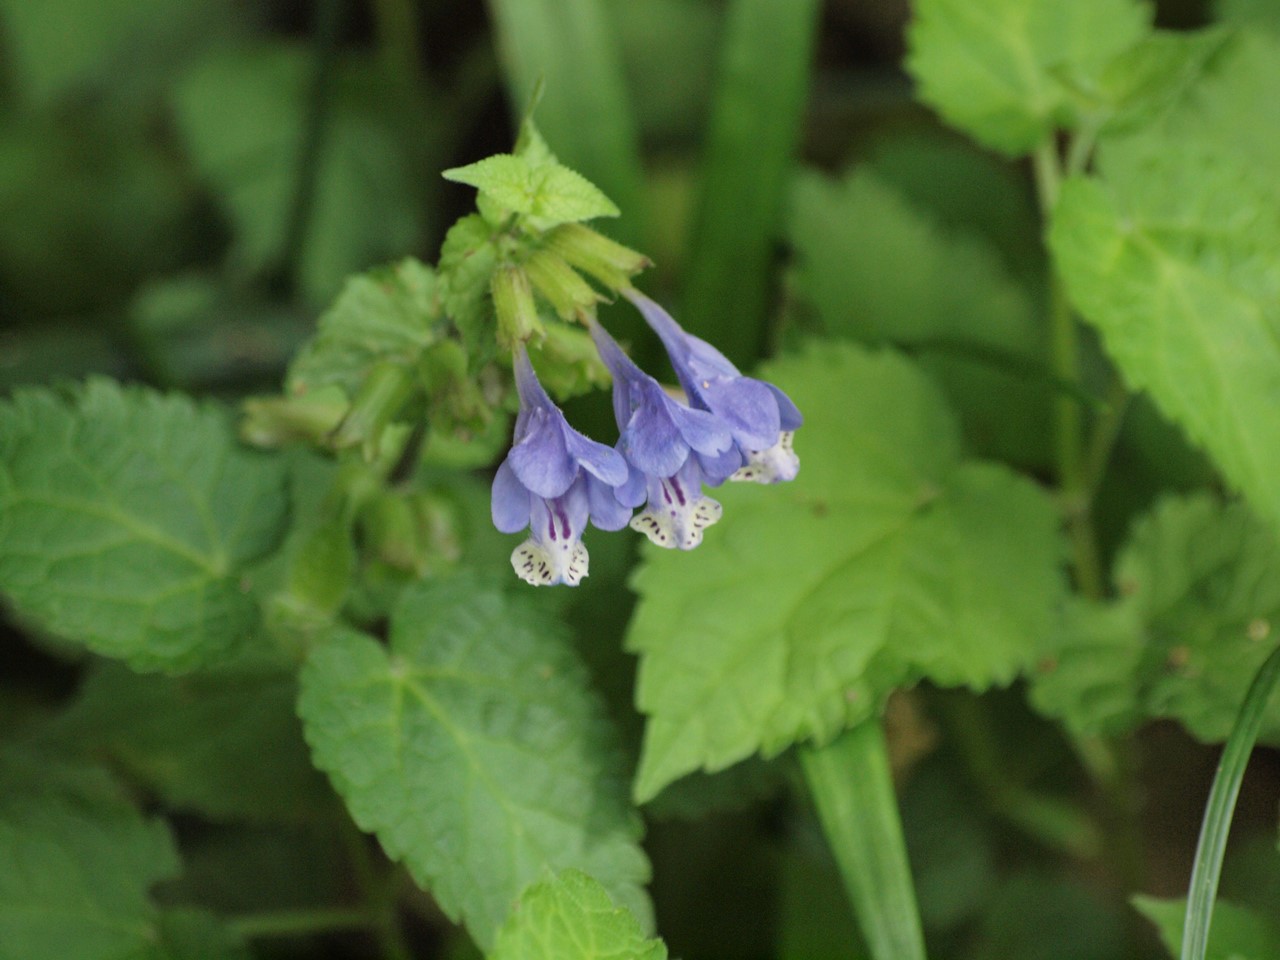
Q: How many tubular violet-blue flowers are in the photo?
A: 3